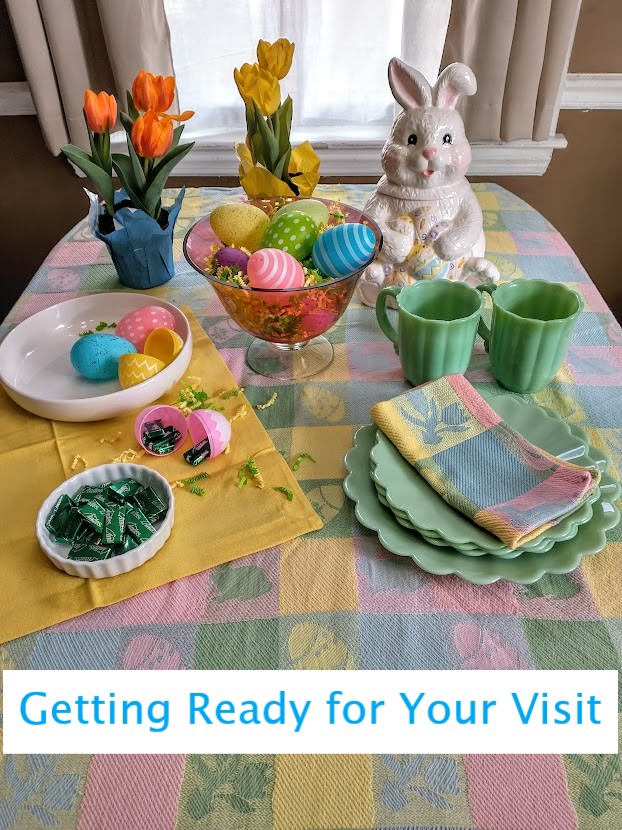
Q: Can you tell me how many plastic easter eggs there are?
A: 11